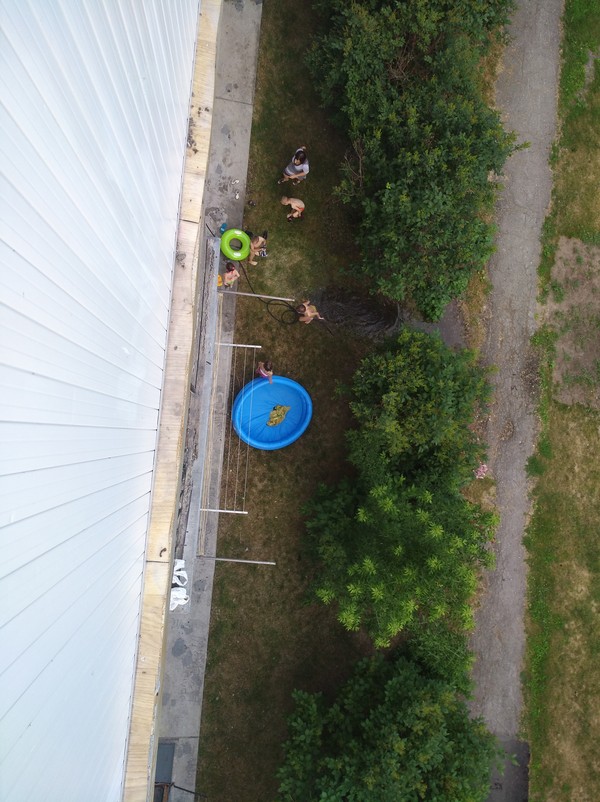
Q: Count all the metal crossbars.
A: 4